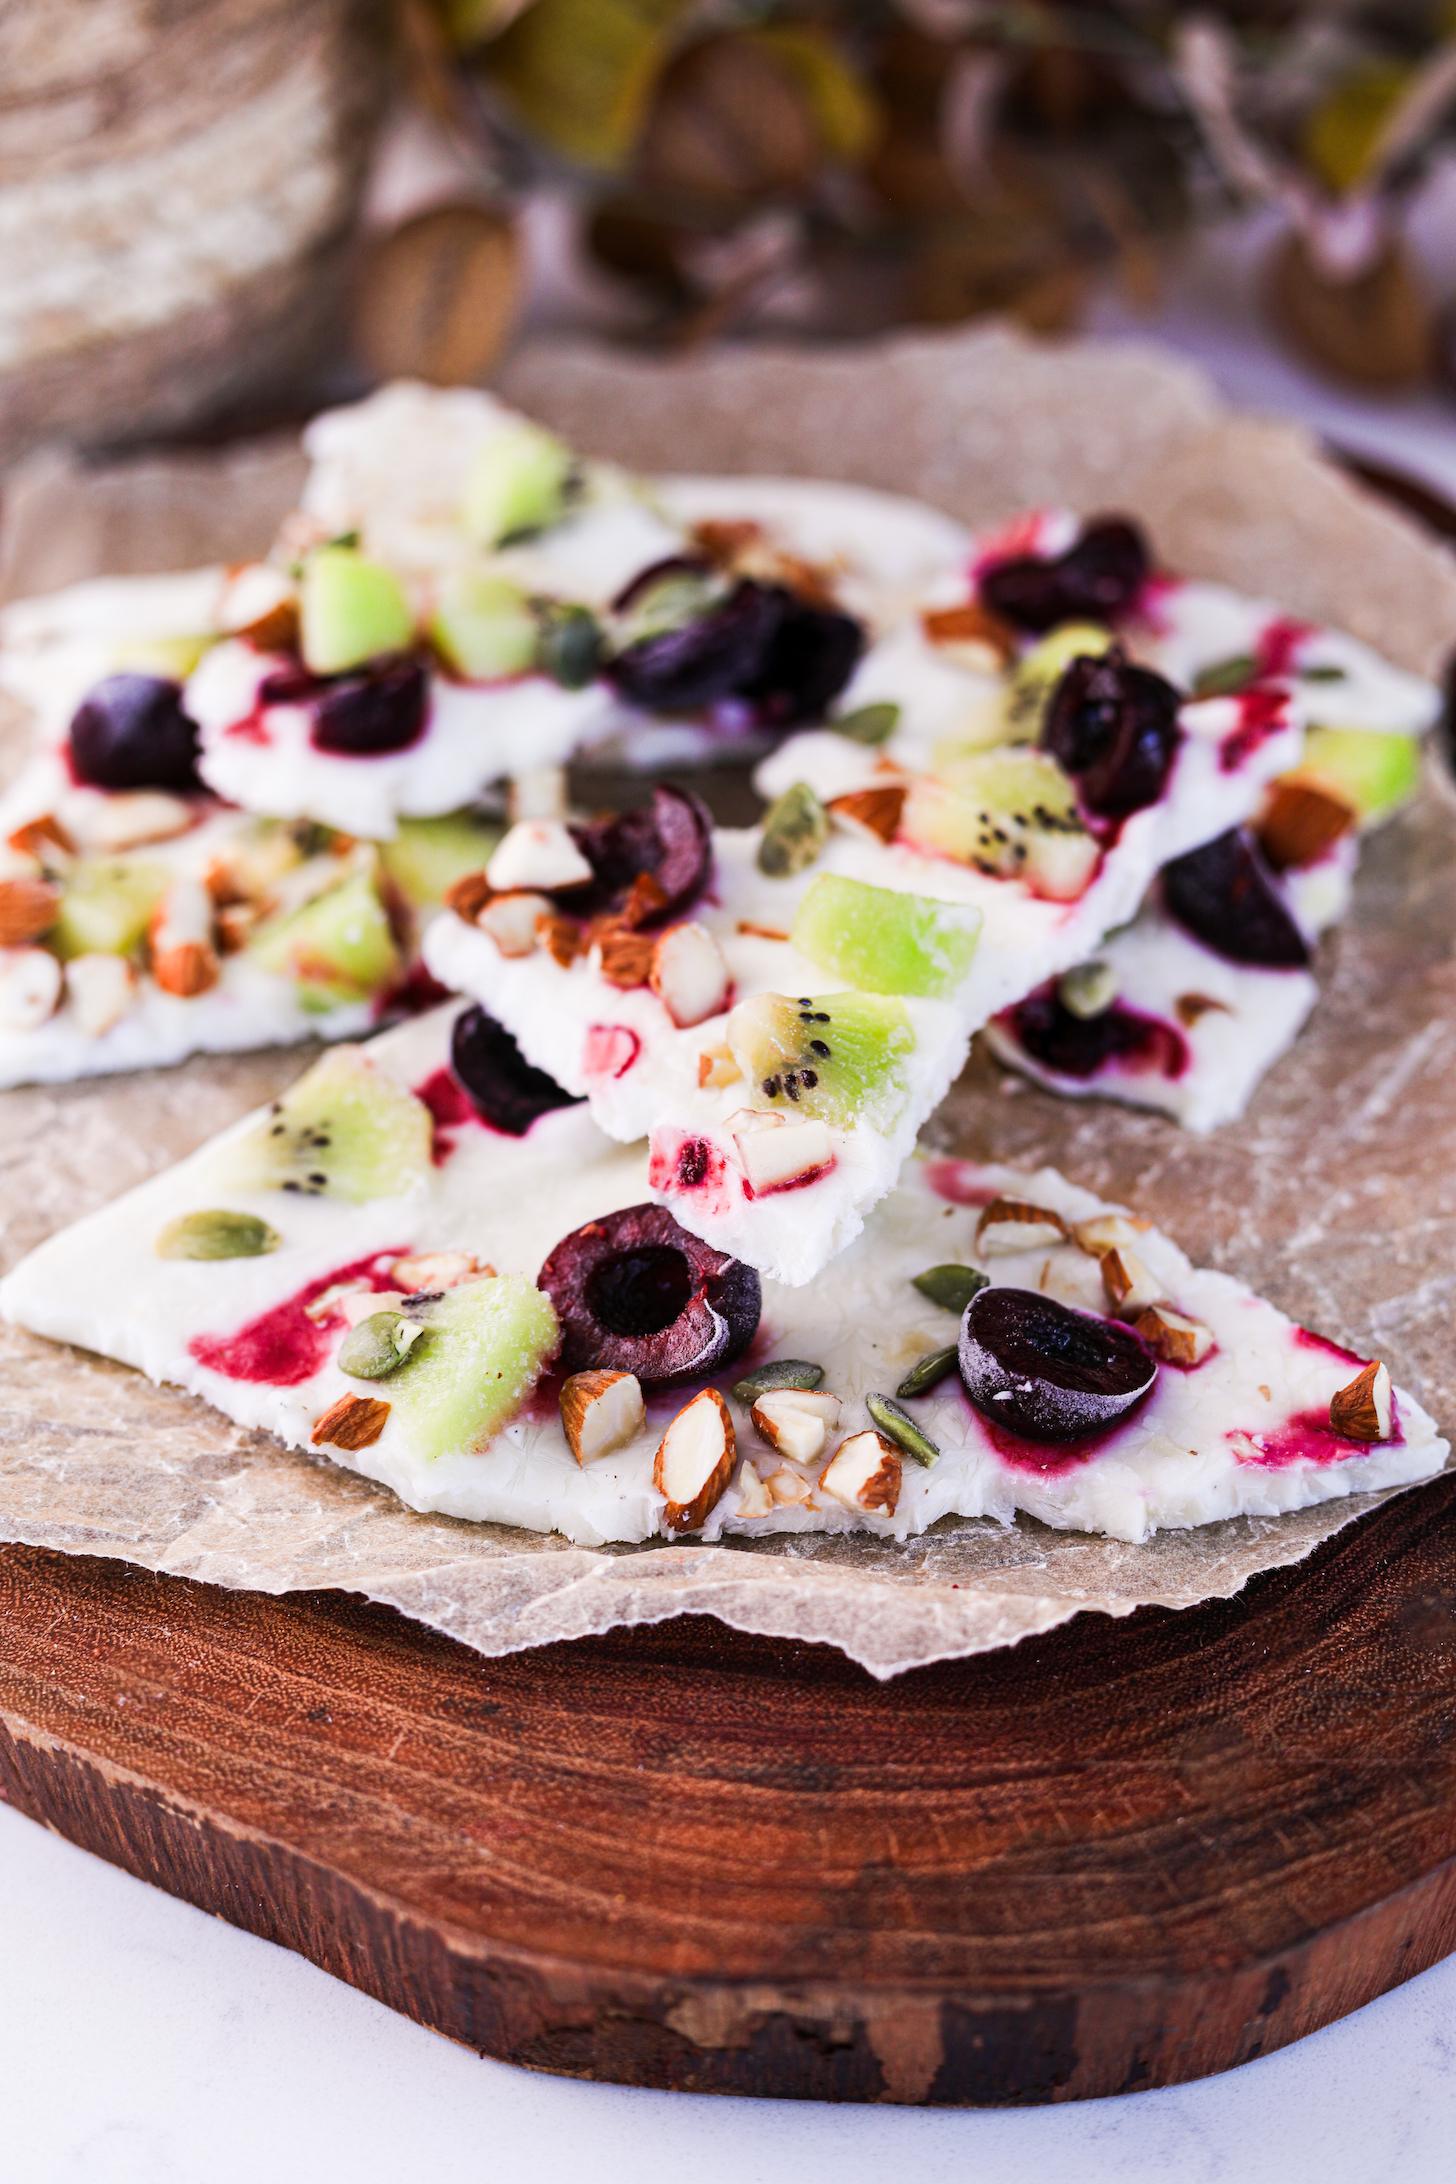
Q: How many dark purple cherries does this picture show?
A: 12